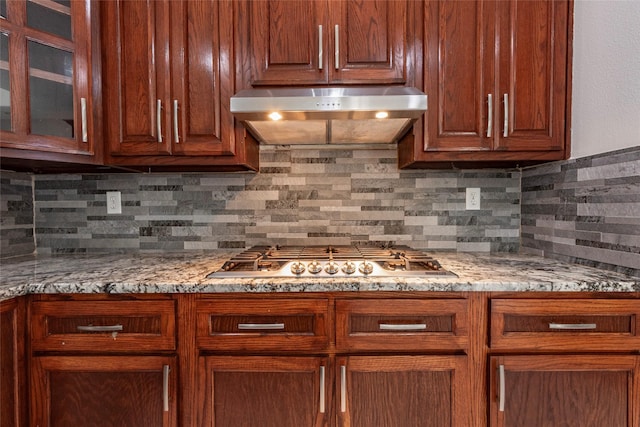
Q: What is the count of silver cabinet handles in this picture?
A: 15